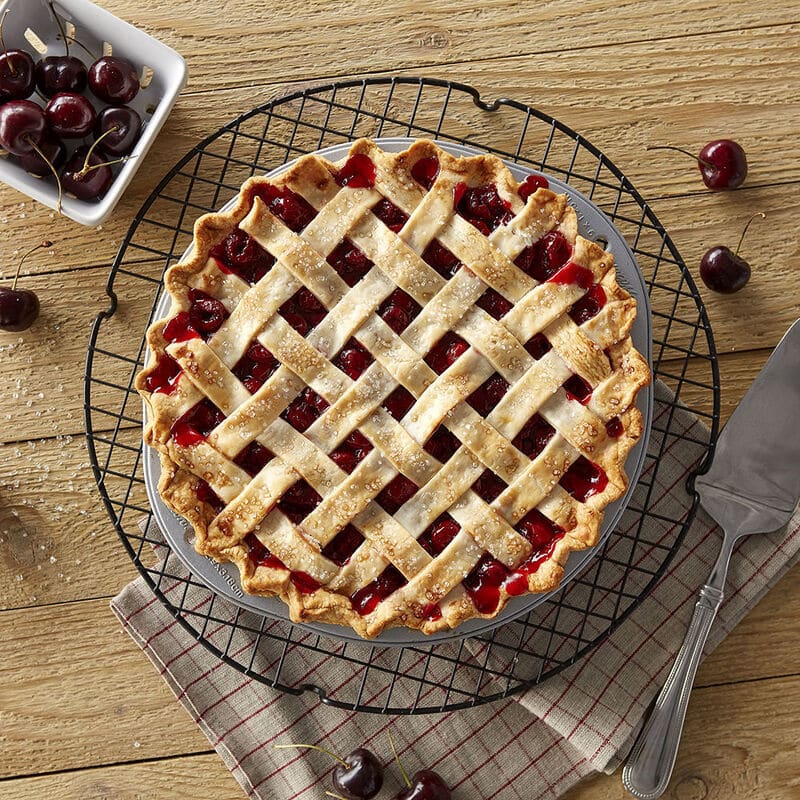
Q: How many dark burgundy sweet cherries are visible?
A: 13